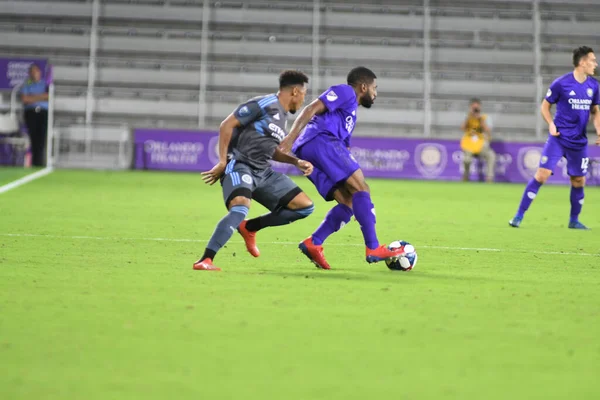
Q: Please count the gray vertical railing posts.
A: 5